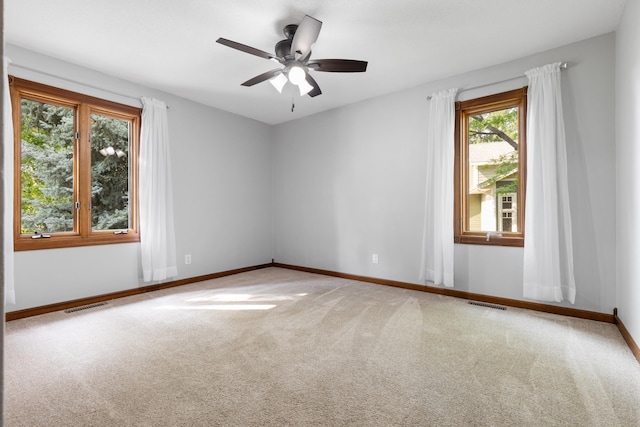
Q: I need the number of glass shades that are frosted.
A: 3